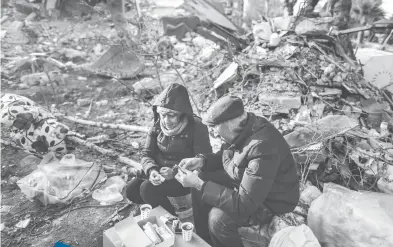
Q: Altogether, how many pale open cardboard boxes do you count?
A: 1